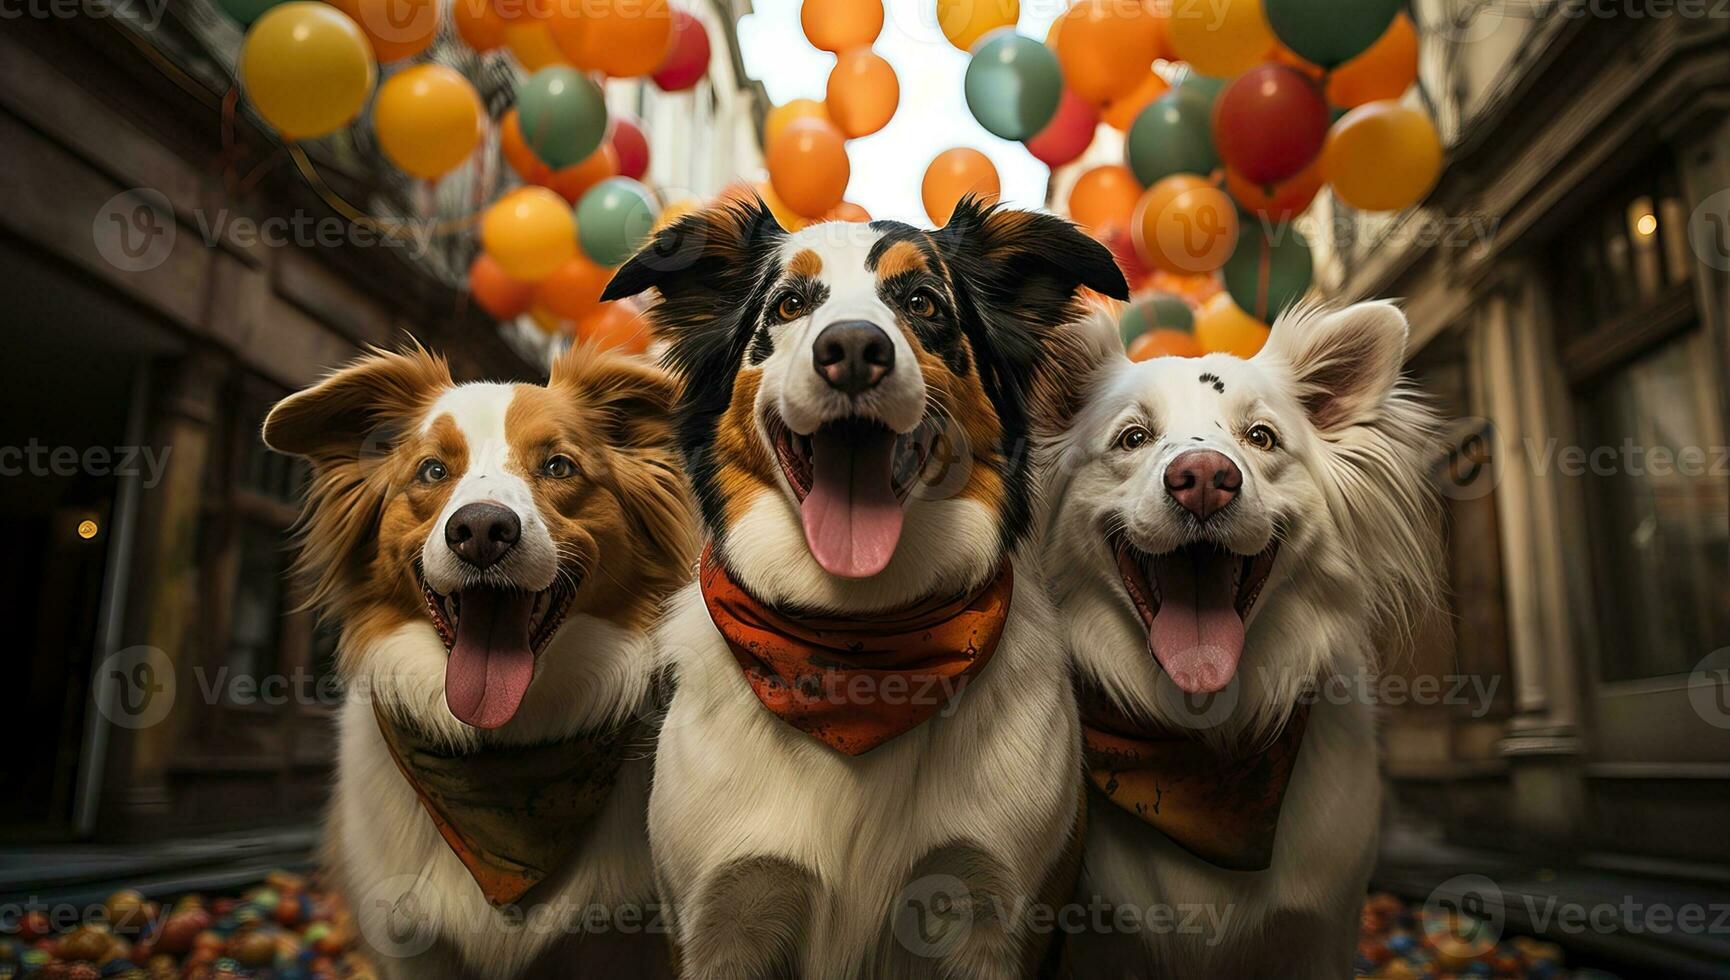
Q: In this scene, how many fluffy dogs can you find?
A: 3